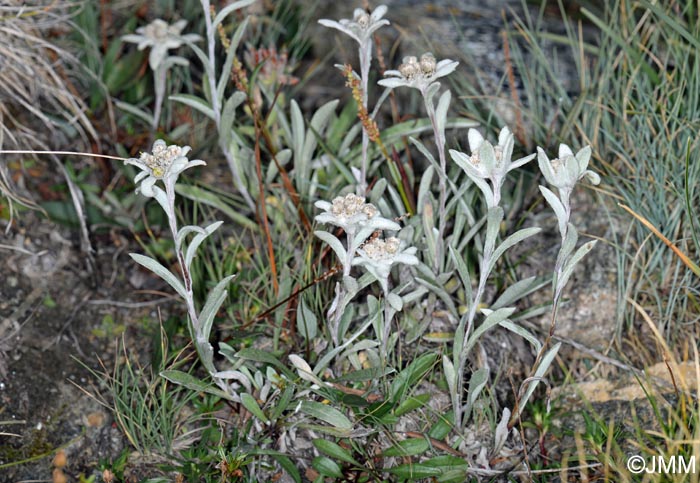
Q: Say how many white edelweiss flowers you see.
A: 8